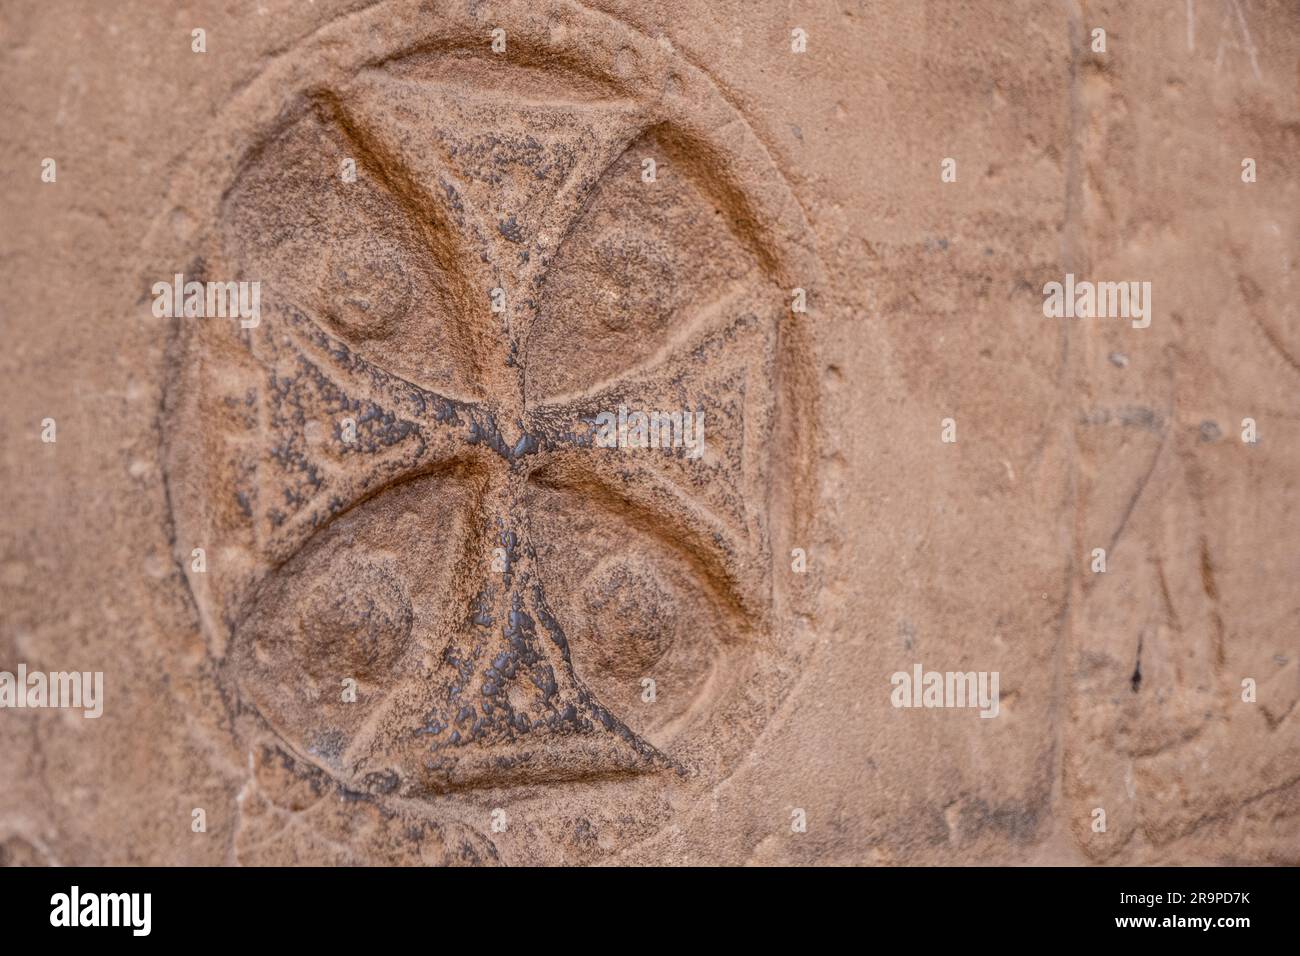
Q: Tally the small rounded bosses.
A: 4